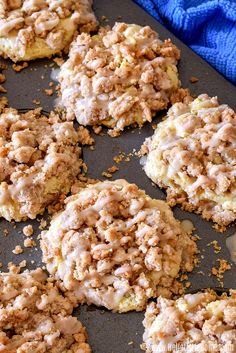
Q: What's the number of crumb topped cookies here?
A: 7